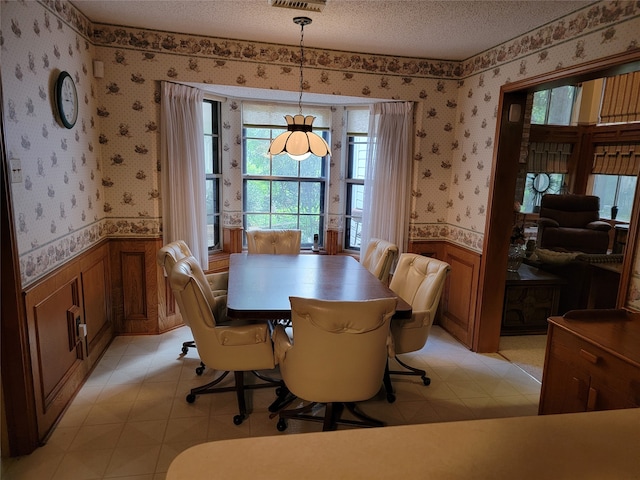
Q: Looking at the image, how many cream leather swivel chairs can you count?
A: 6